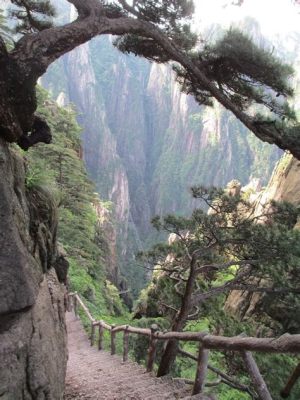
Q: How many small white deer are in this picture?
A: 0